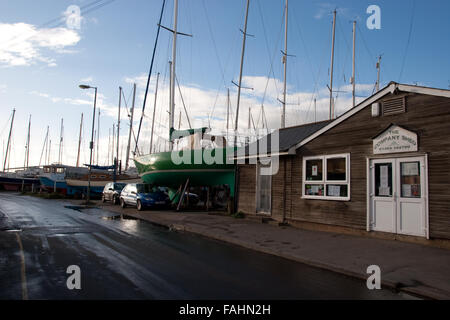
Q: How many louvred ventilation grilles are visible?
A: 1